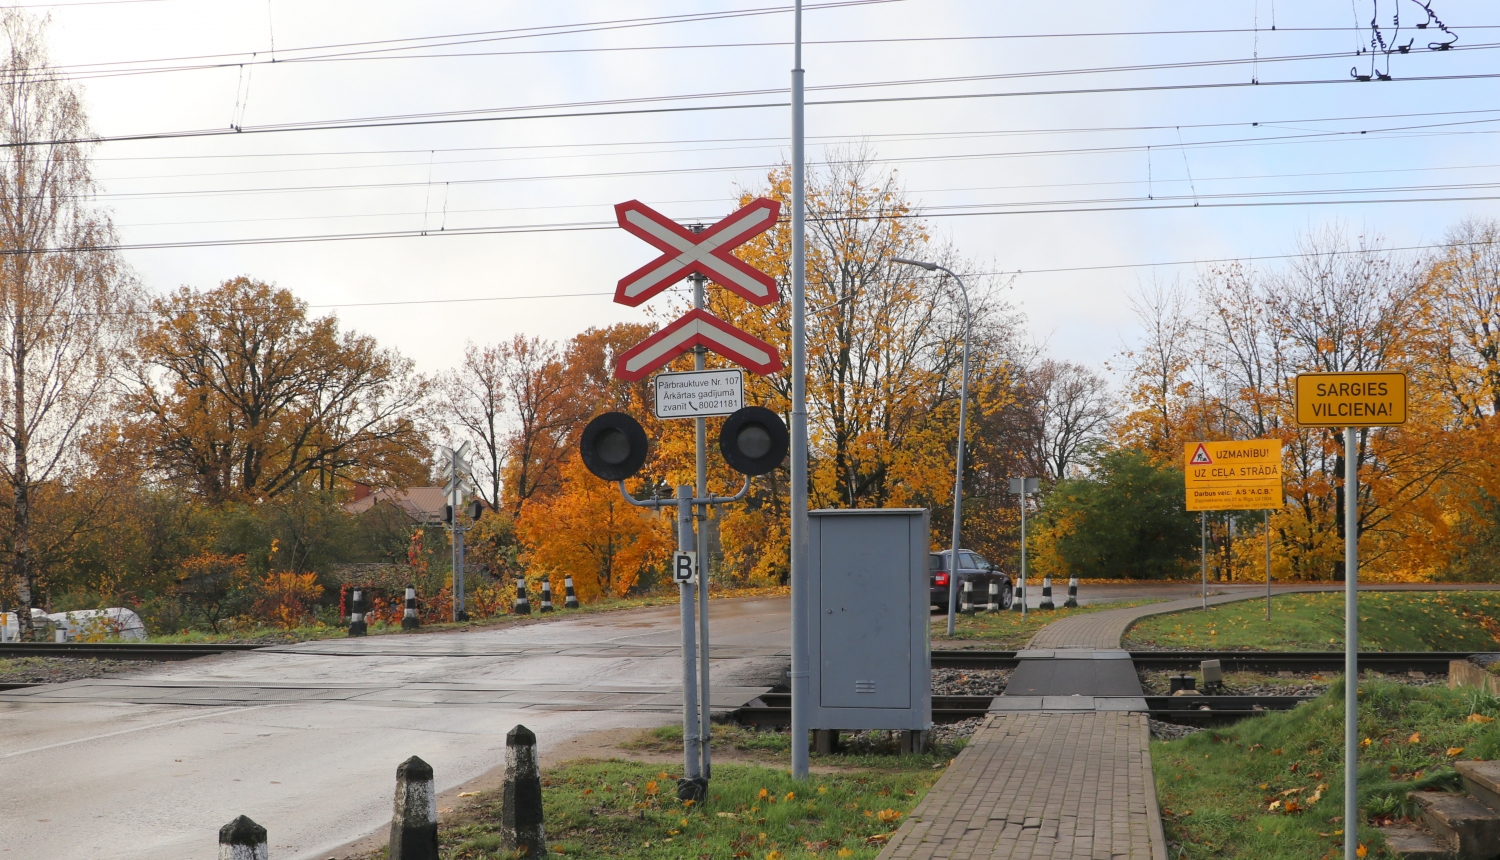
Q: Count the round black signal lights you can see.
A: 2